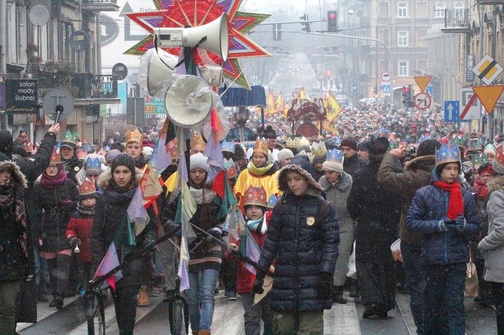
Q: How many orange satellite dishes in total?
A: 0